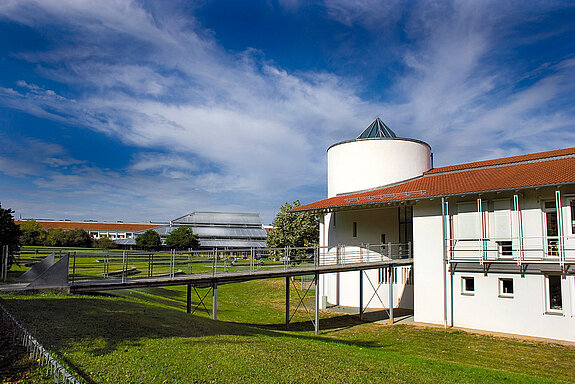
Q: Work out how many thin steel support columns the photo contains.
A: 6